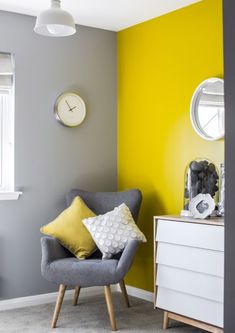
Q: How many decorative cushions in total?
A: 2